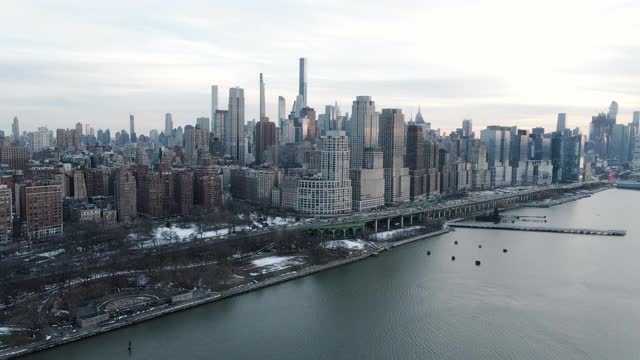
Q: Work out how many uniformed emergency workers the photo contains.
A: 0